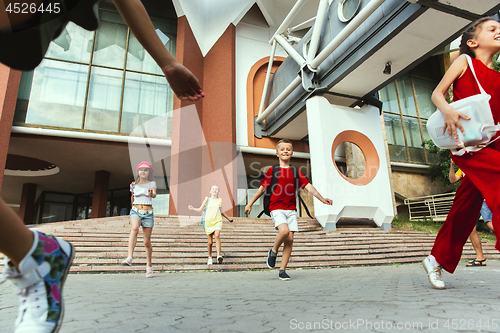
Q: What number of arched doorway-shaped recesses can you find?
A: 1